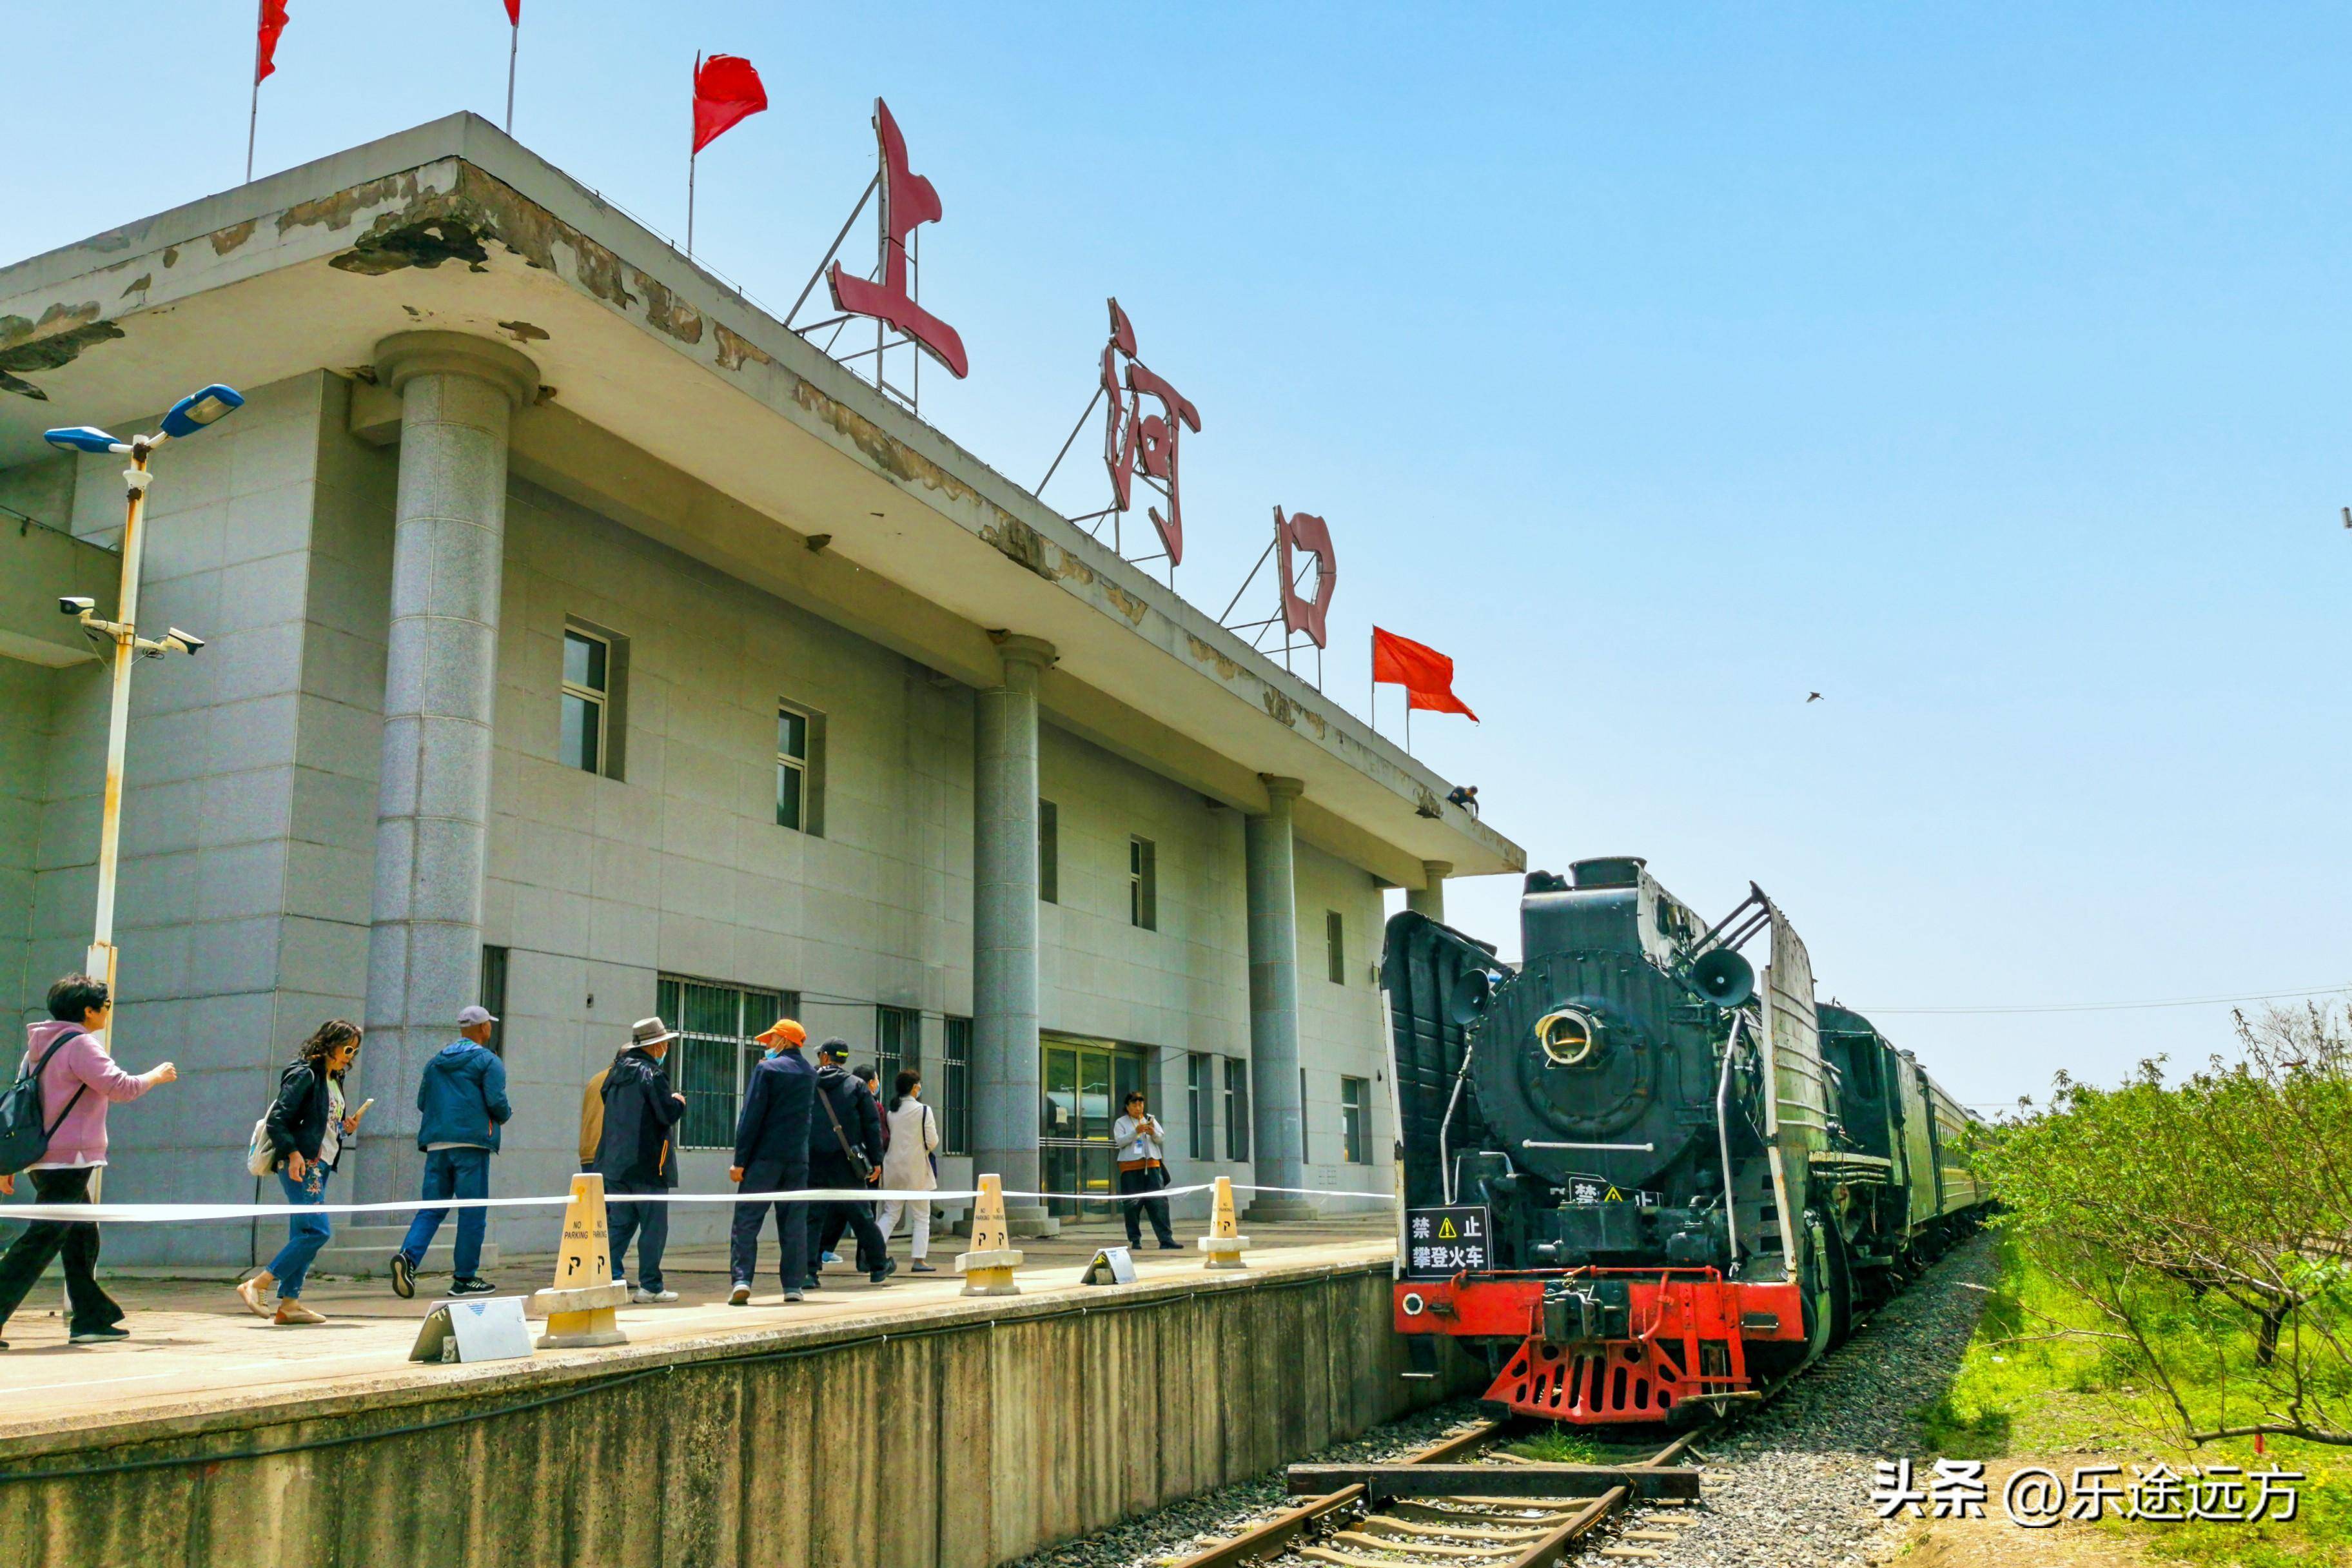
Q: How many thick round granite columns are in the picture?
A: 4